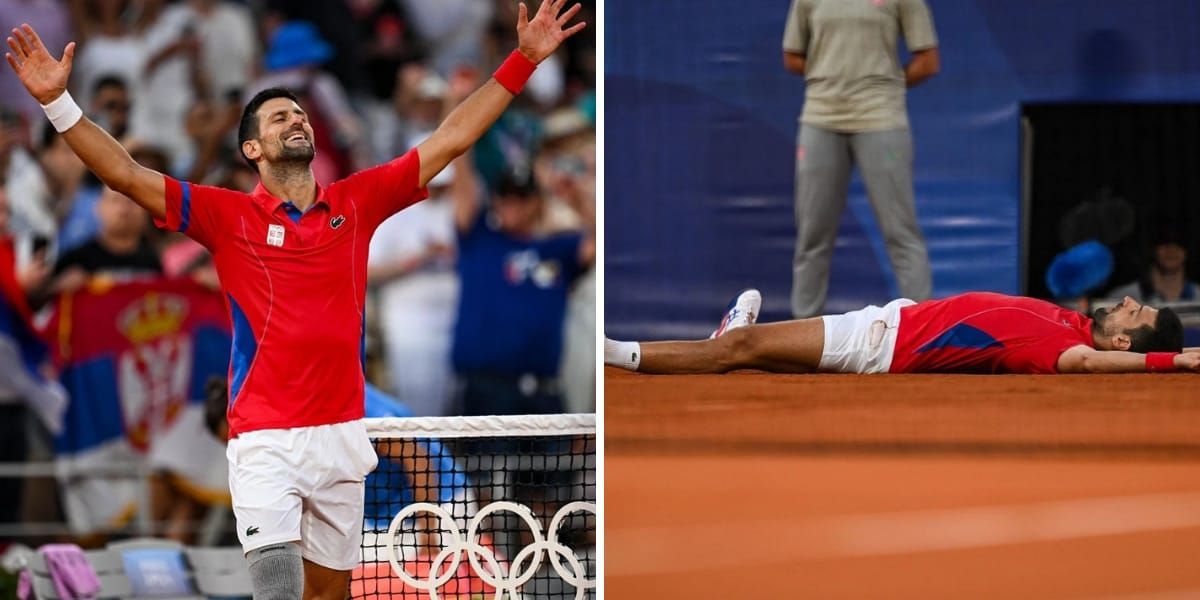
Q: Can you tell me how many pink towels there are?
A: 1